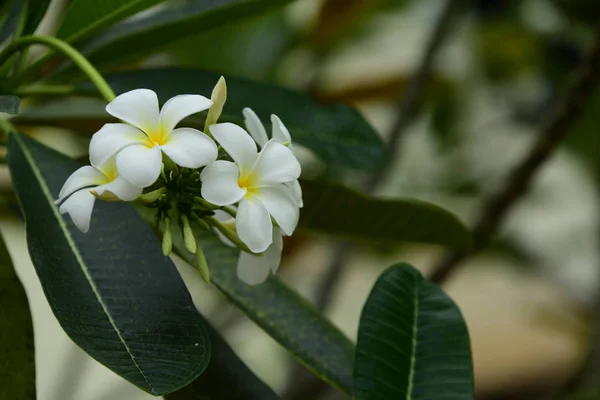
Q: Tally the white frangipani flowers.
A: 5